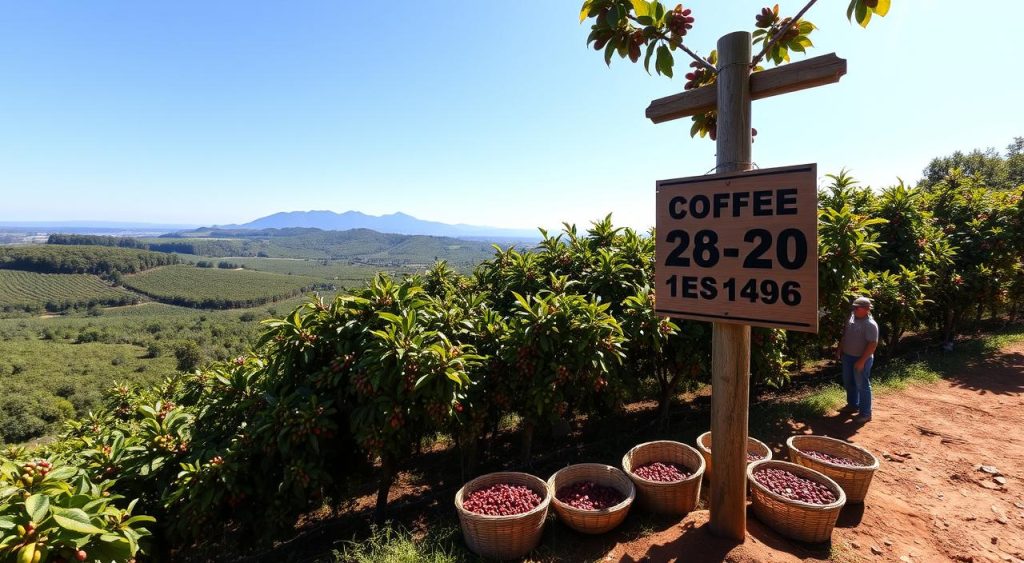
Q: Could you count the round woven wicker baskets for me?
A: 6